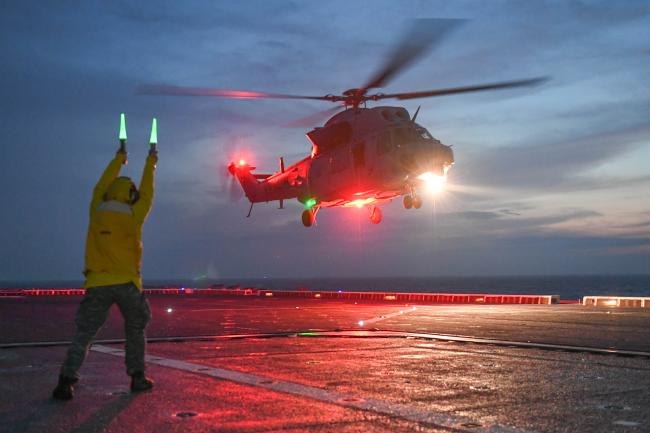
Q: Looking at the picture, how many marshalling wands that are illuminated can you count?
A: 2